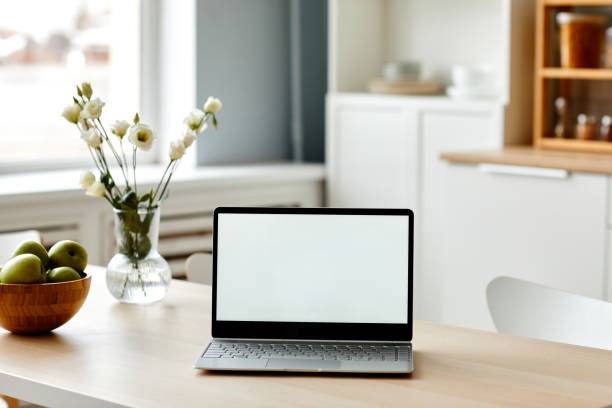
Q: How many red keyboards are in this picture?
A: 0